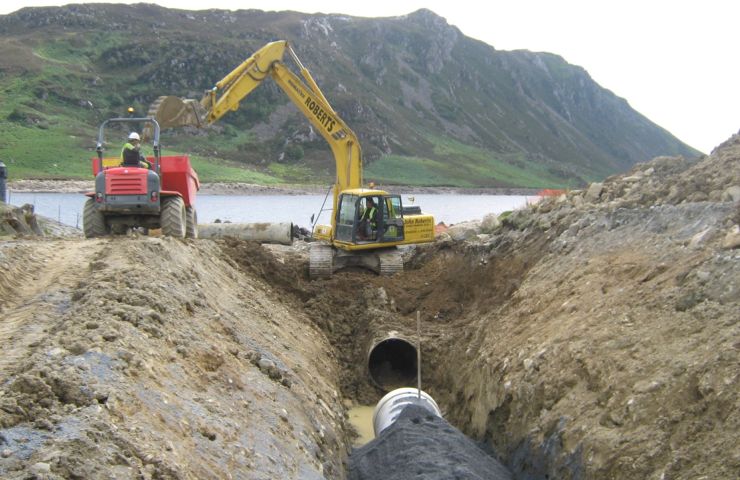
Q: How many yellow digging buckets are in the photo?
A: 1